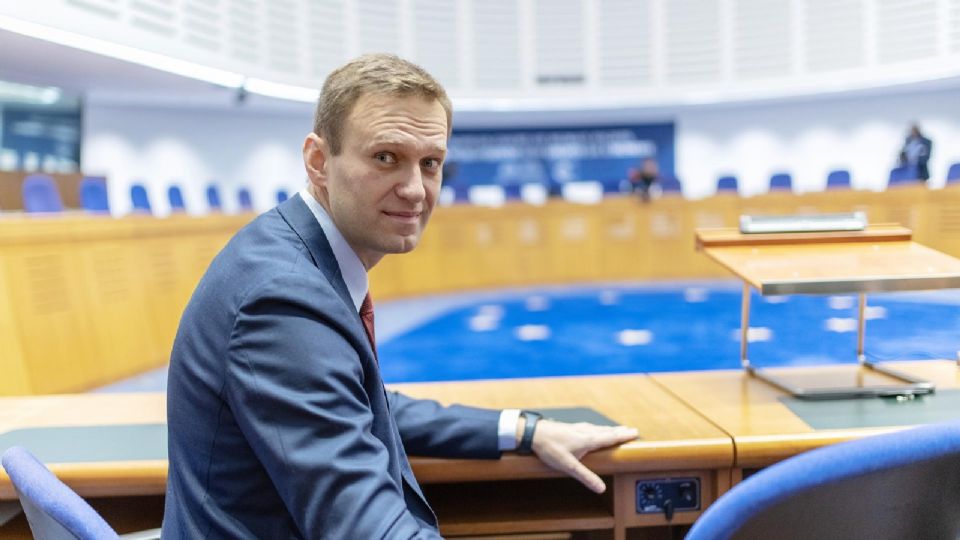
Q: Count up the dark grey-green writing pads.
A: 3